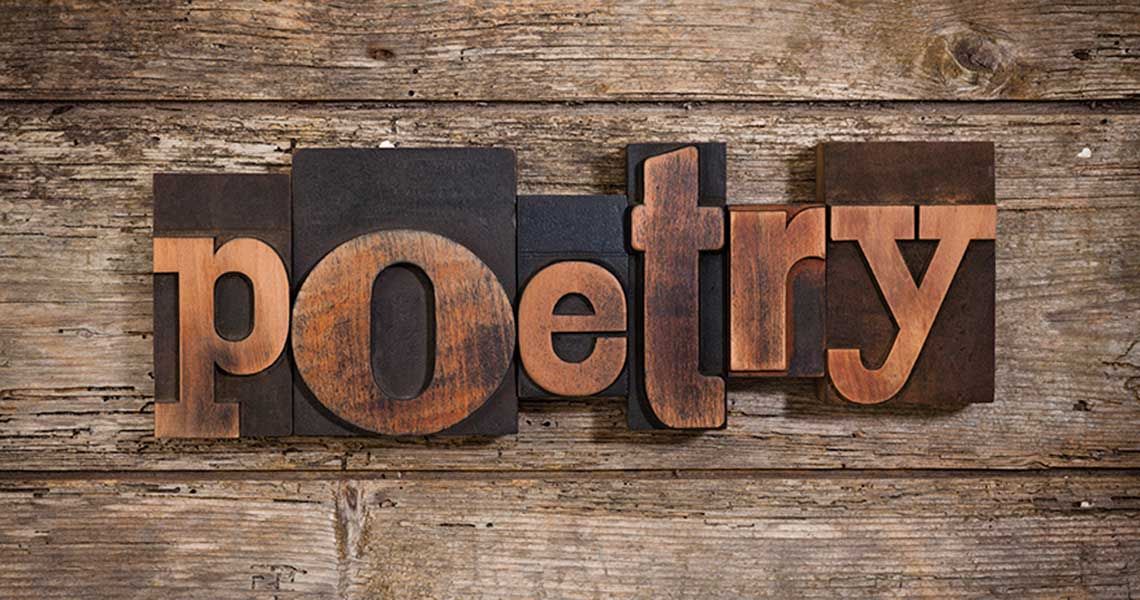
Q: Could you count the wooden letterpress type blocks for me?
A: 6